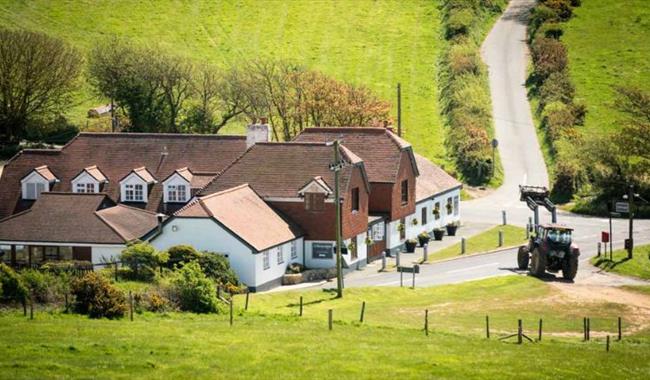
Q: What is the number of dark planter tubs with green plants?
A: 4